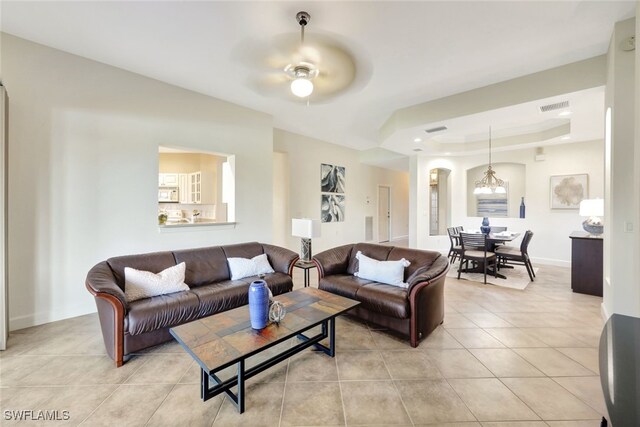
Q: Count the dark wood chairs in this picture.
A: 5